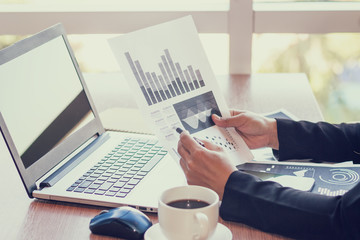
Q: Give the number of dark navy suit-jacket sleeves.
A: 2